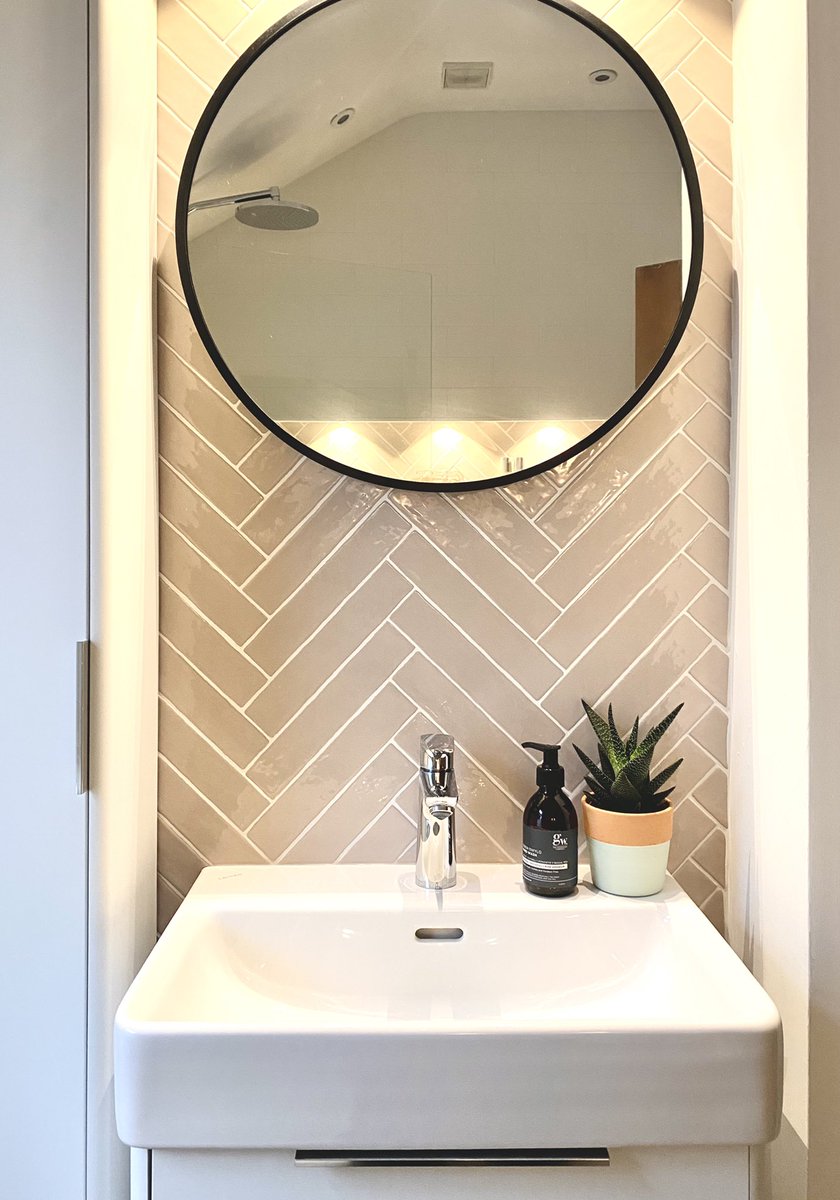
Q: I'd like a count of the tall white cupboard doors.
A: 1